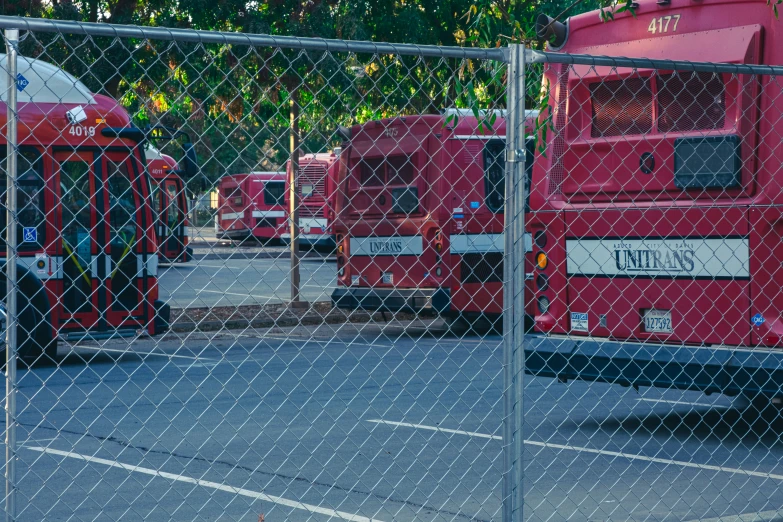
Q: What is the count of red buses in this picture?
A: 6